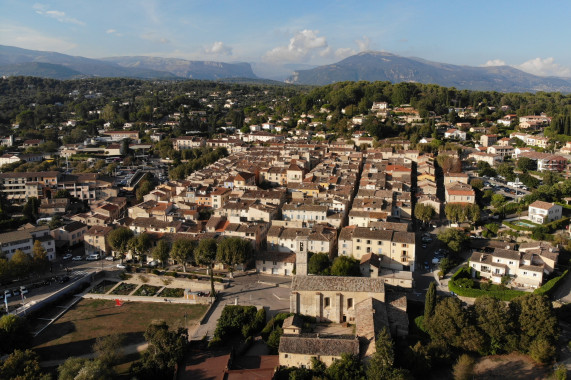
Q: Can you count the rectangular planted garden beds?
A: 4